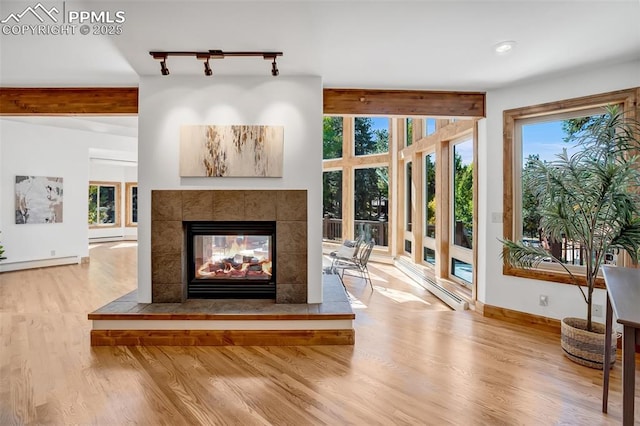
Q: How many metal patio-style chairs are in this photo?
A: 2